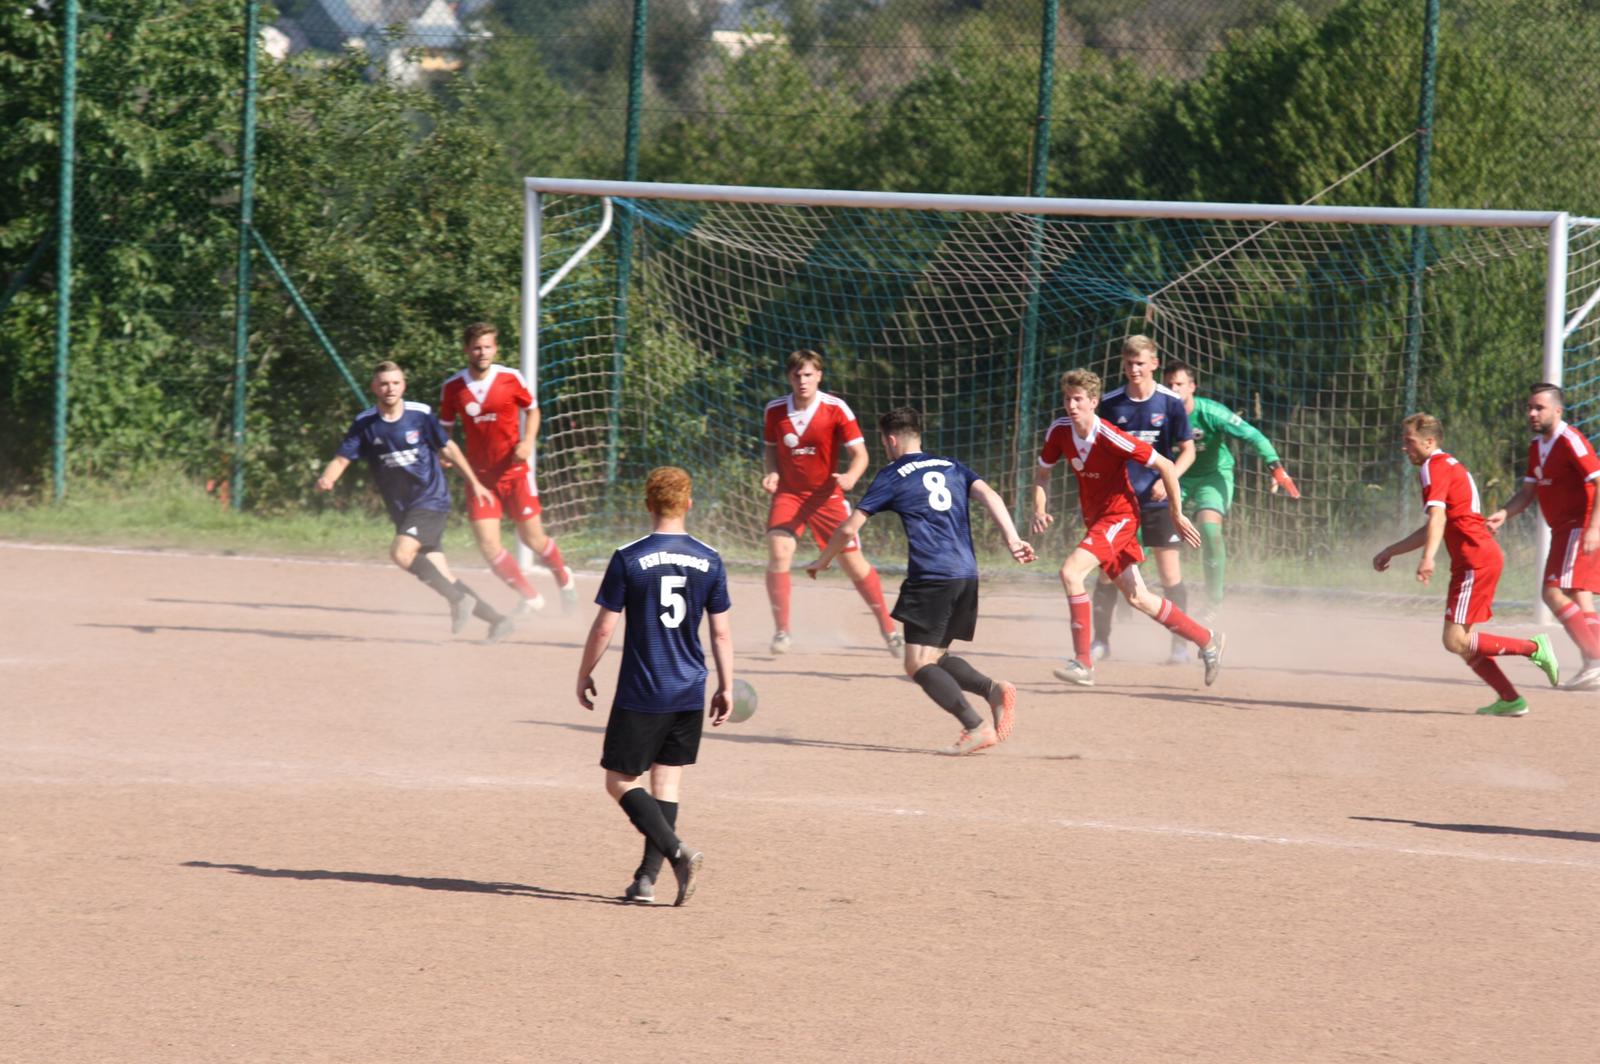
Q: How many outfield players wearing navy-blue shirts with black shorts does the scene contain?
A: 4